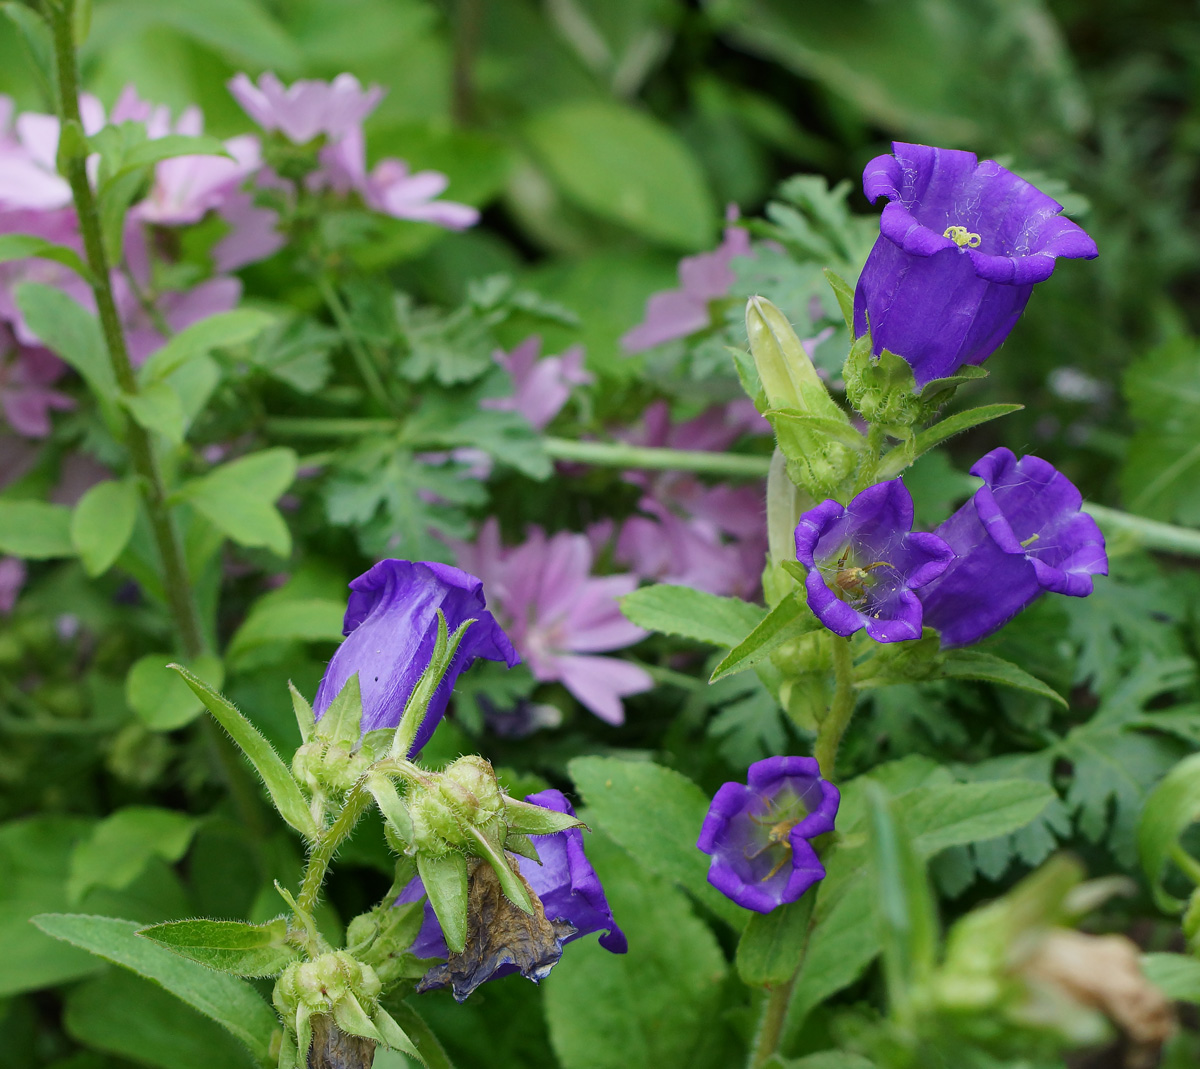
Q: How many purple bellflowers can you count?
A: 6